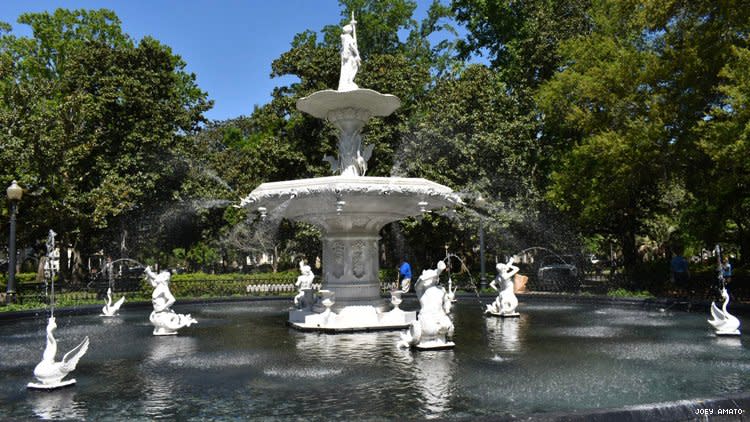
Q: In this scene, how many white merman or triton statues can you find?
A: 4